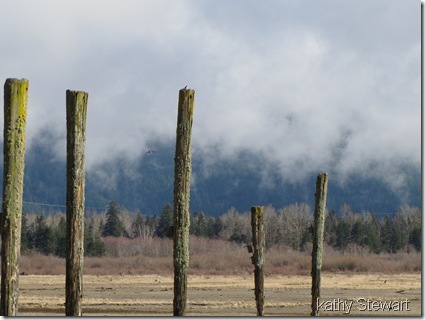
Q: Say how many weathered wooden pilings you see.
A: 5